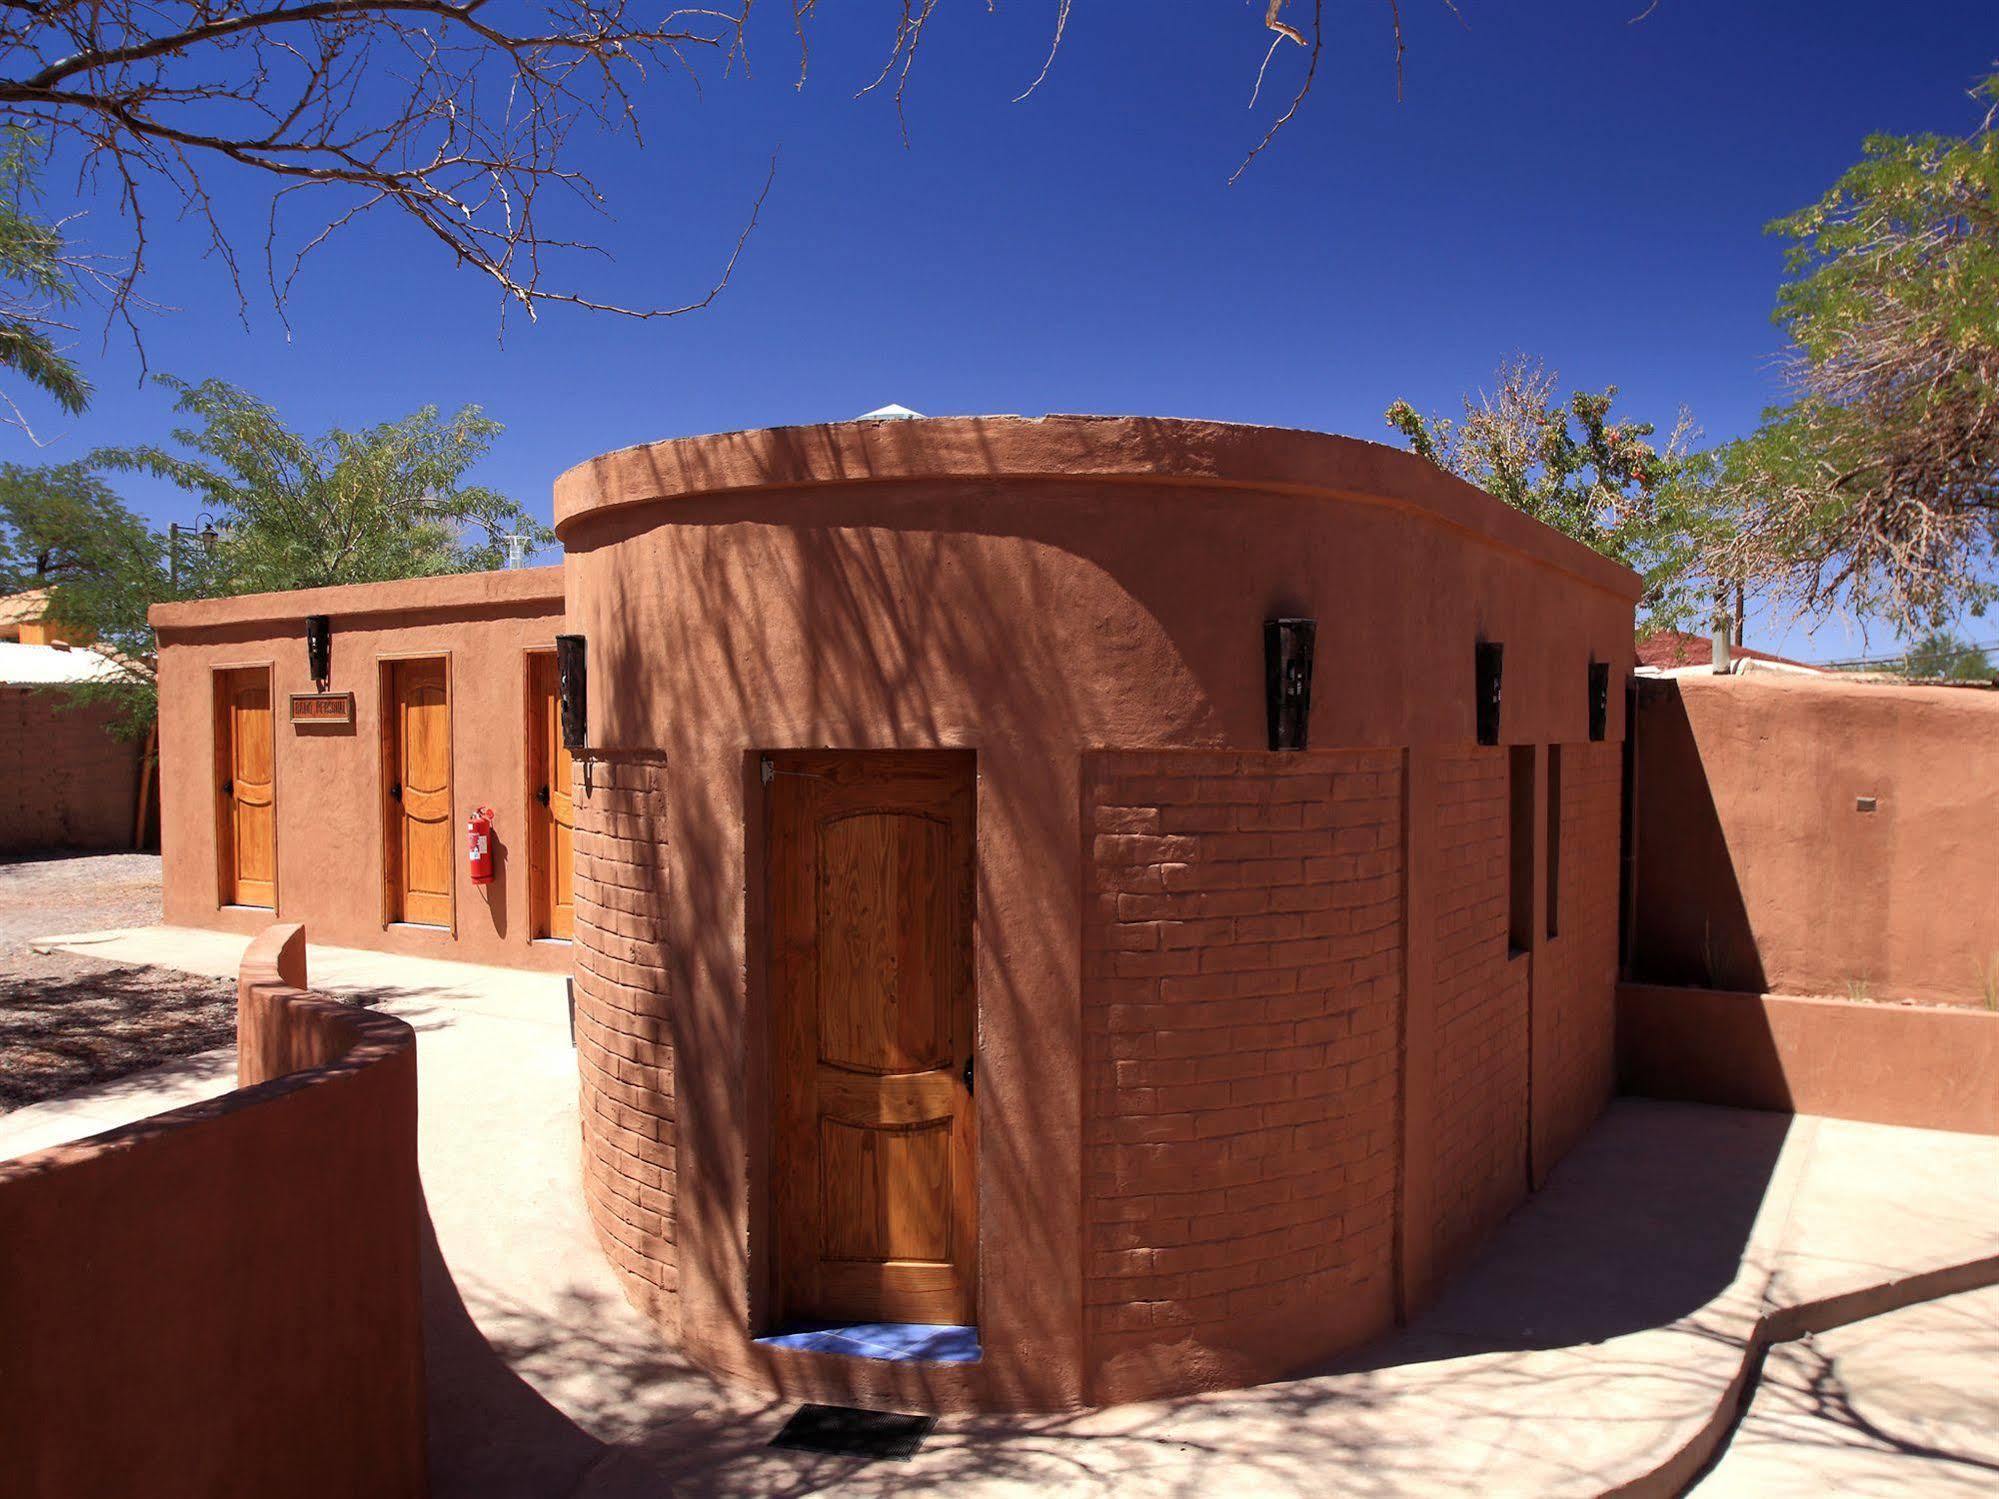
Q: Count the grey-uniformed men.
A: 0